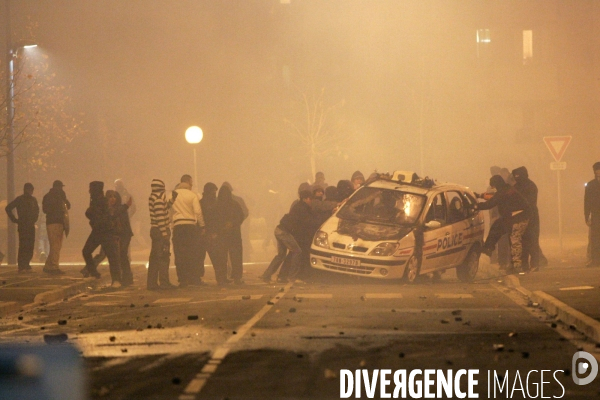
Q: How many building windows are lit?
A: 2